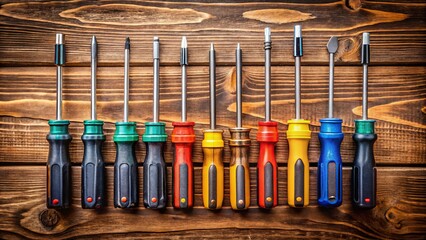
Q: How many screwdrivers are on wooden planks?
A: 11